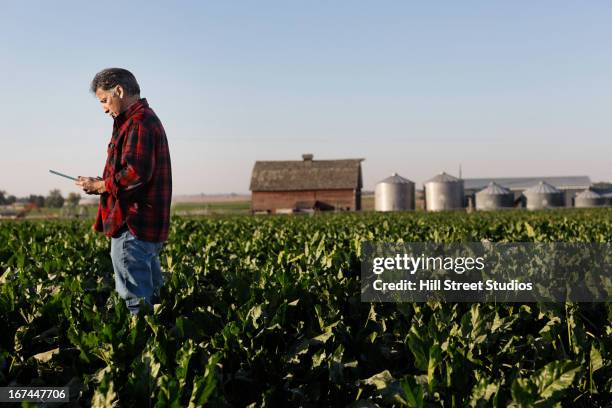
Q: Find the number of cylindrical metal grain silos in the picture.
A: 5